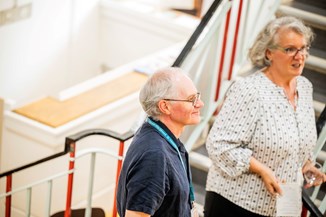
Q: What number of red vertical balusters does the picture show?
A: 5